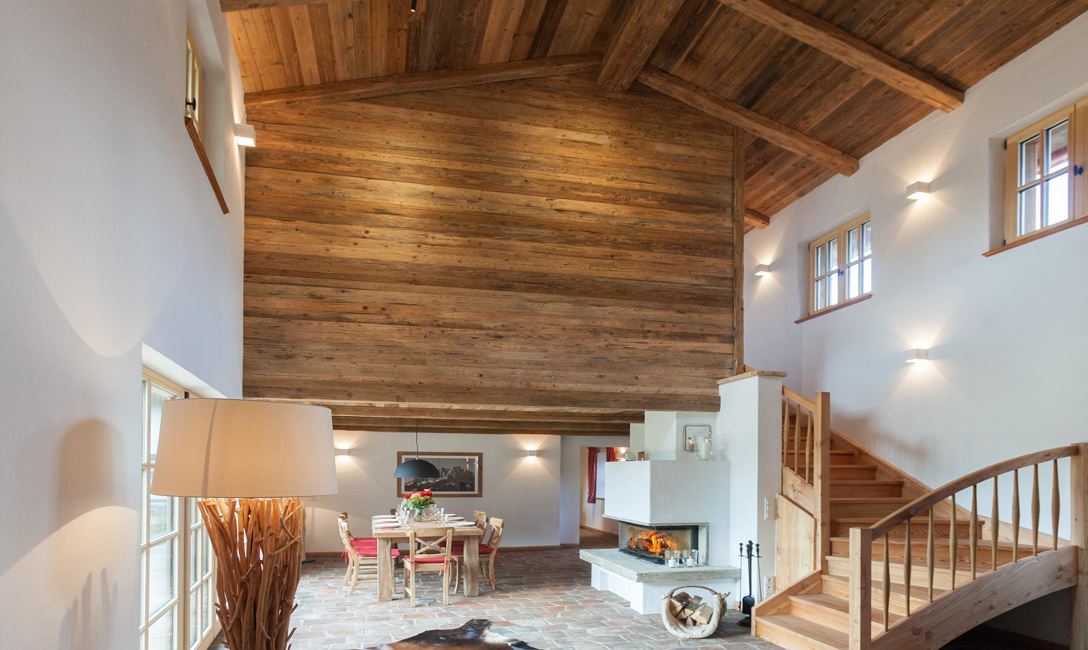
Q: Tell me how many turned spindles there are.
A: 12